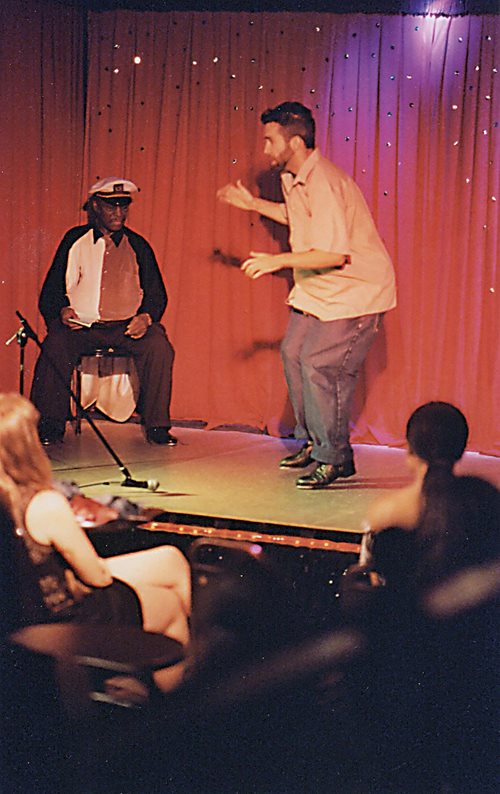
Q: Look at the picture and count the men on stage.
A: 2